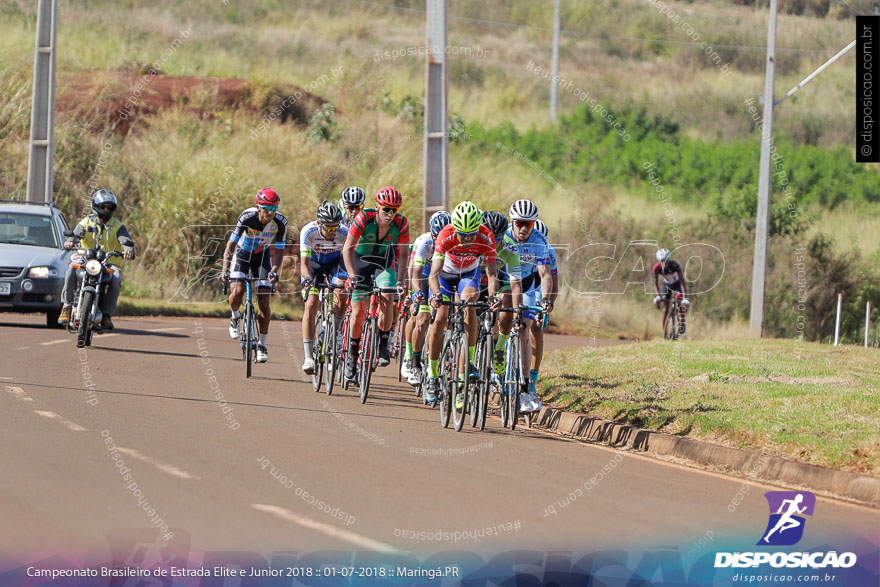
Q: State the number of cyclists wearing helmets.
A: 10